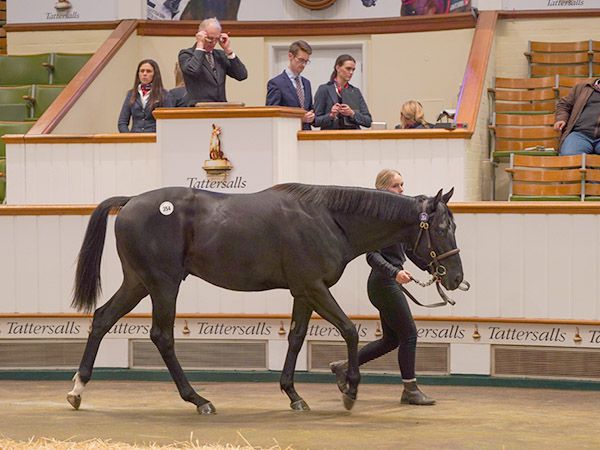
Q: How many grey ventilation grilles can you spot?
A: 4